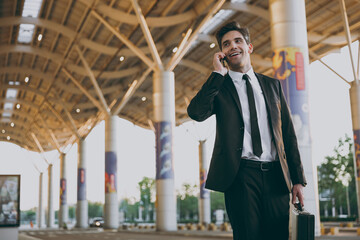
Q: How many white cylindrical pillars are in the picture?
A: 9